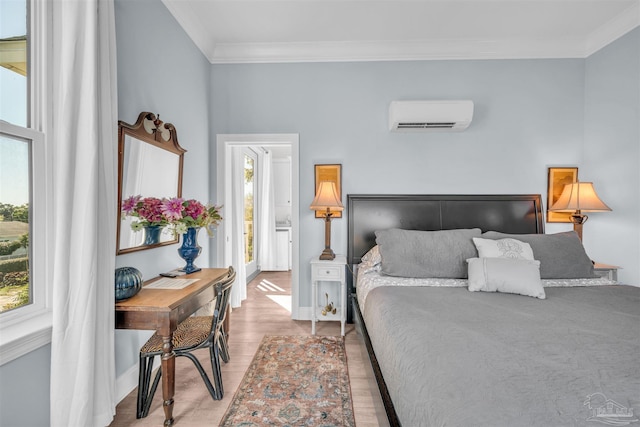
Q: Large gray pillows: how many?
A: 2